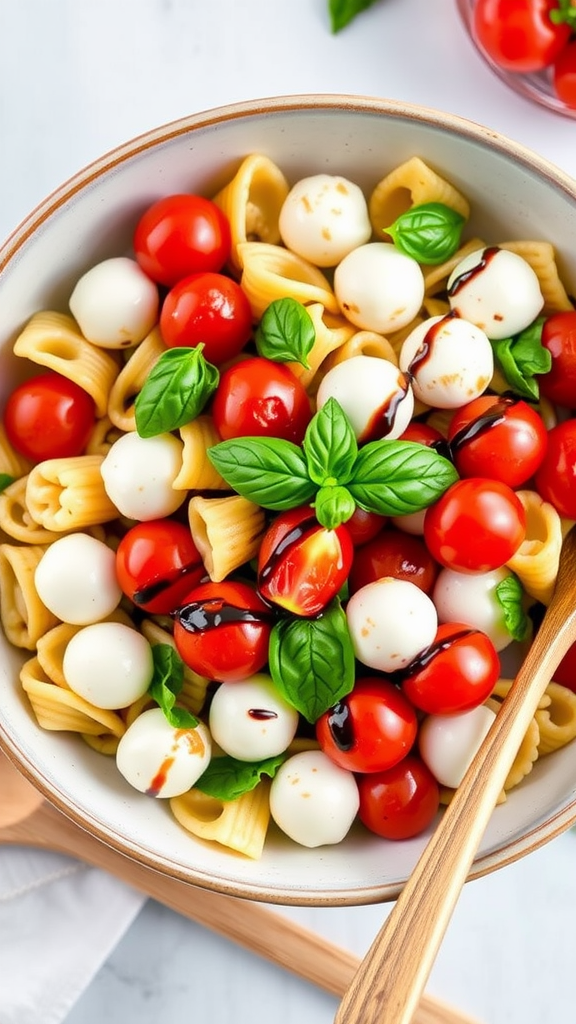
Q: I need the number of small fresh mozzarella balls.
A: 15